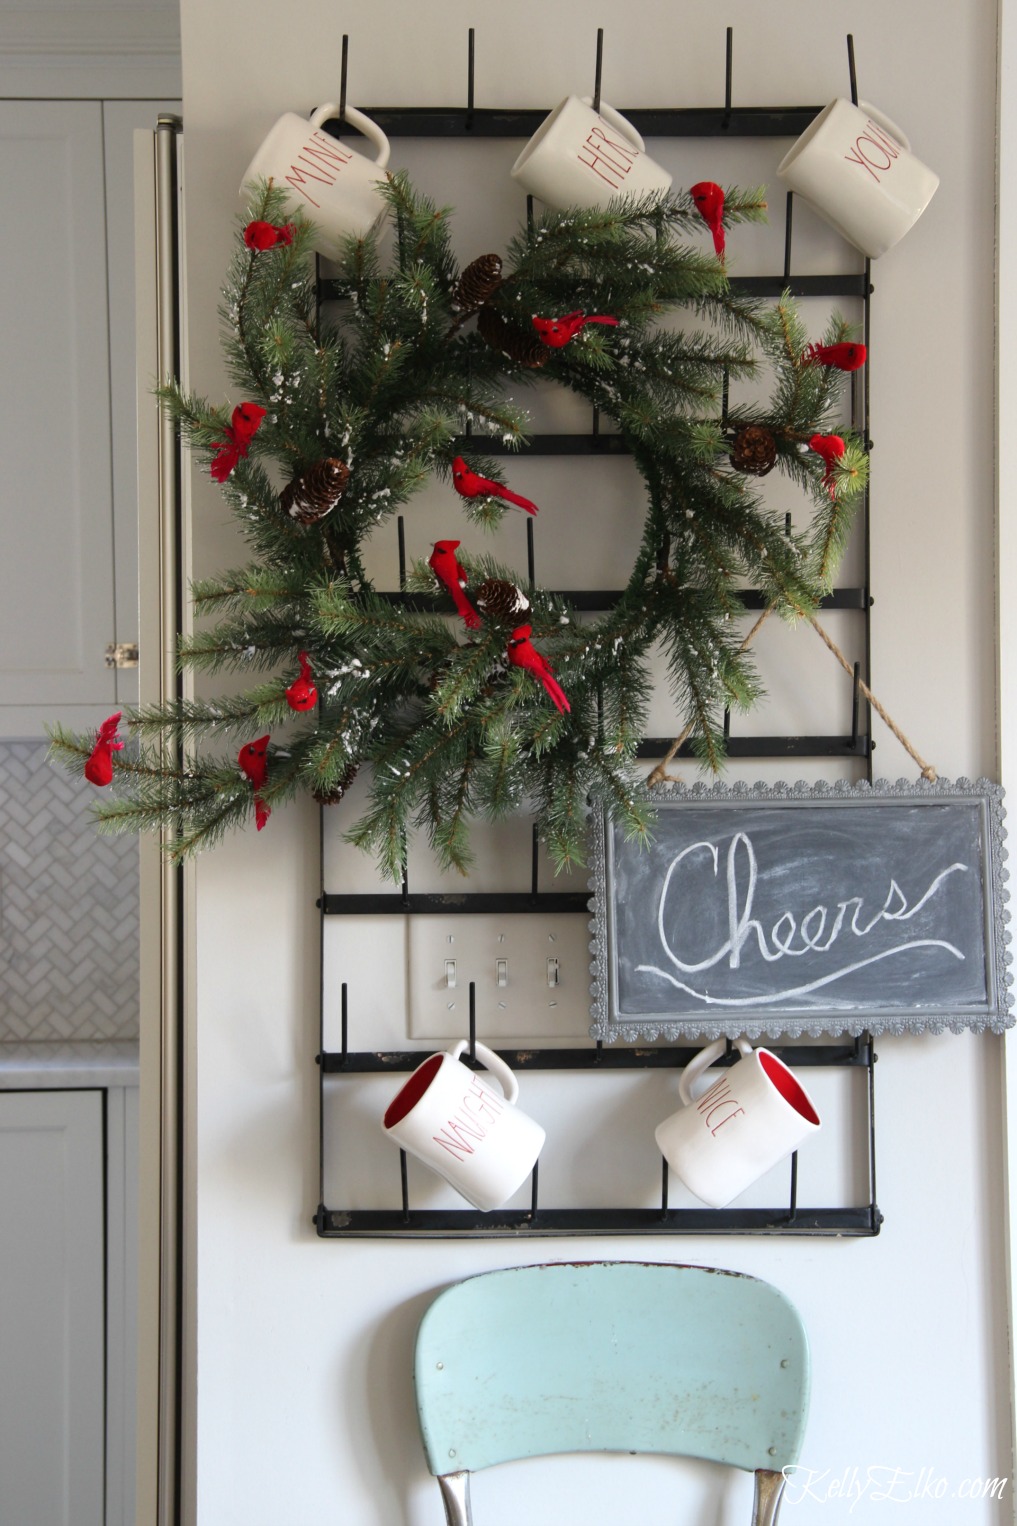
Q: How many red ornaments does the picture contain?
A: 12